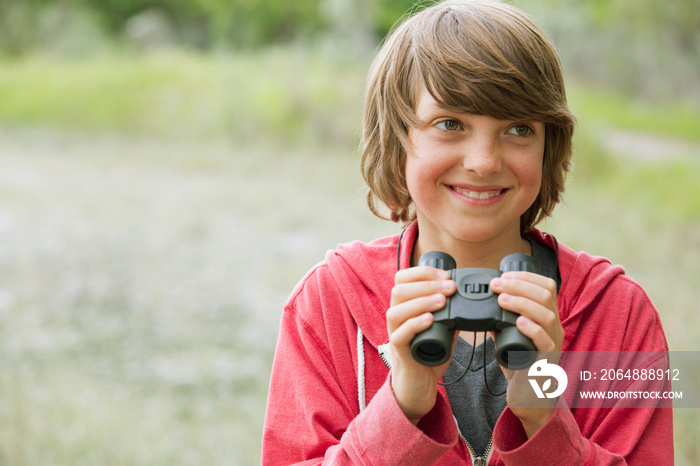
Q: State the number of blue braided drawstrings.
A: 0